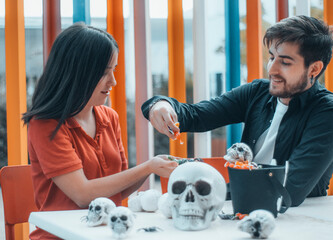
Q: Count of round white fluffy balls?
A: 3